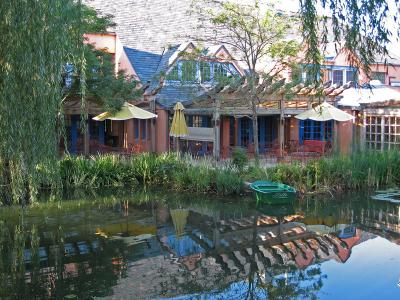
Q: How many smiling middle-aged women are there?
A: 0